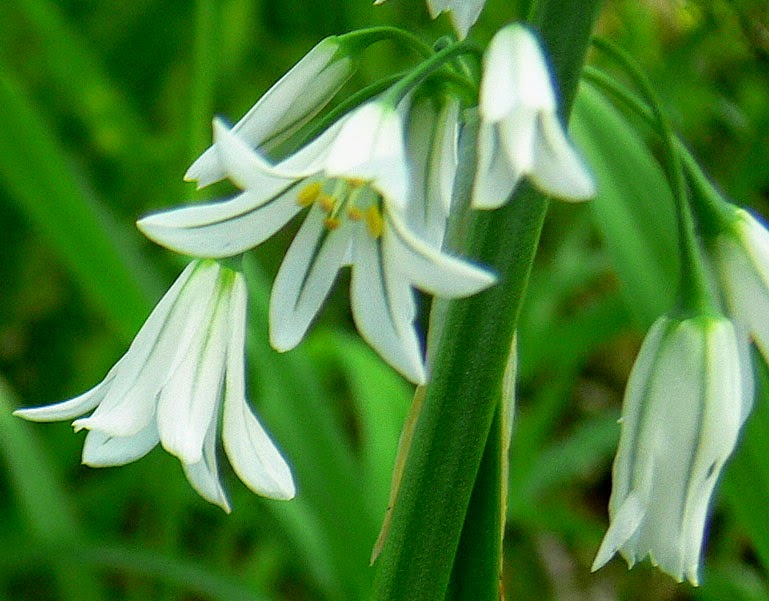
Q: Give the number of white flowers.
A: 8